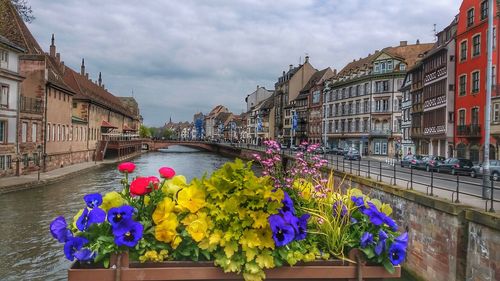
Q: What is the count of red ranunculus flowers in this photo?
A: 4